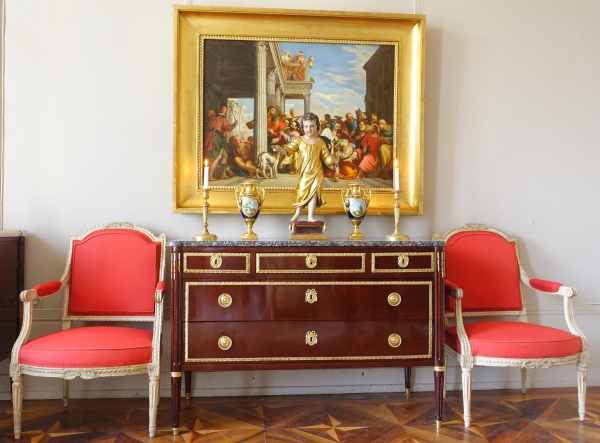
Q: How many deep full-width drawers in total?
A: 2